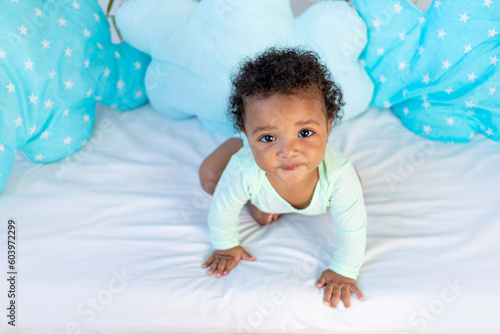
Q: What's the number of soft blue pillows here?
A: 3